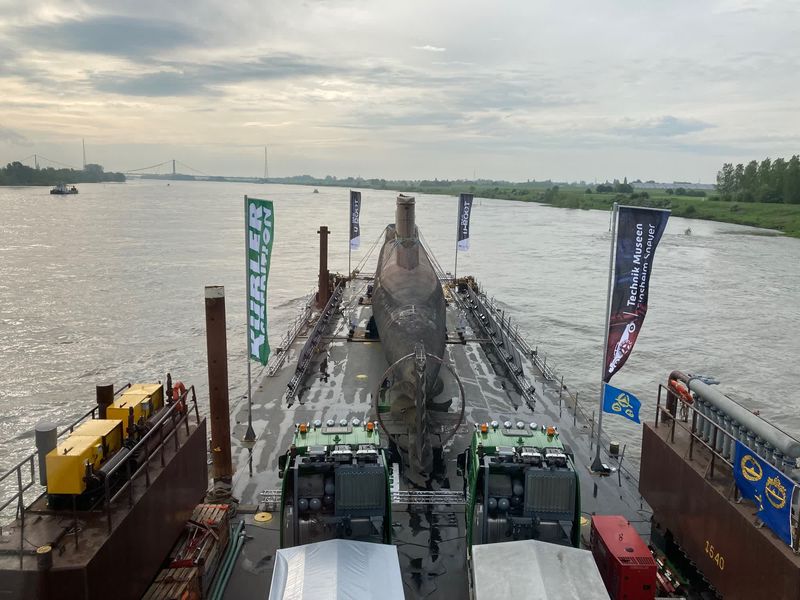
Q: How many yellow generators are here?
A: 2